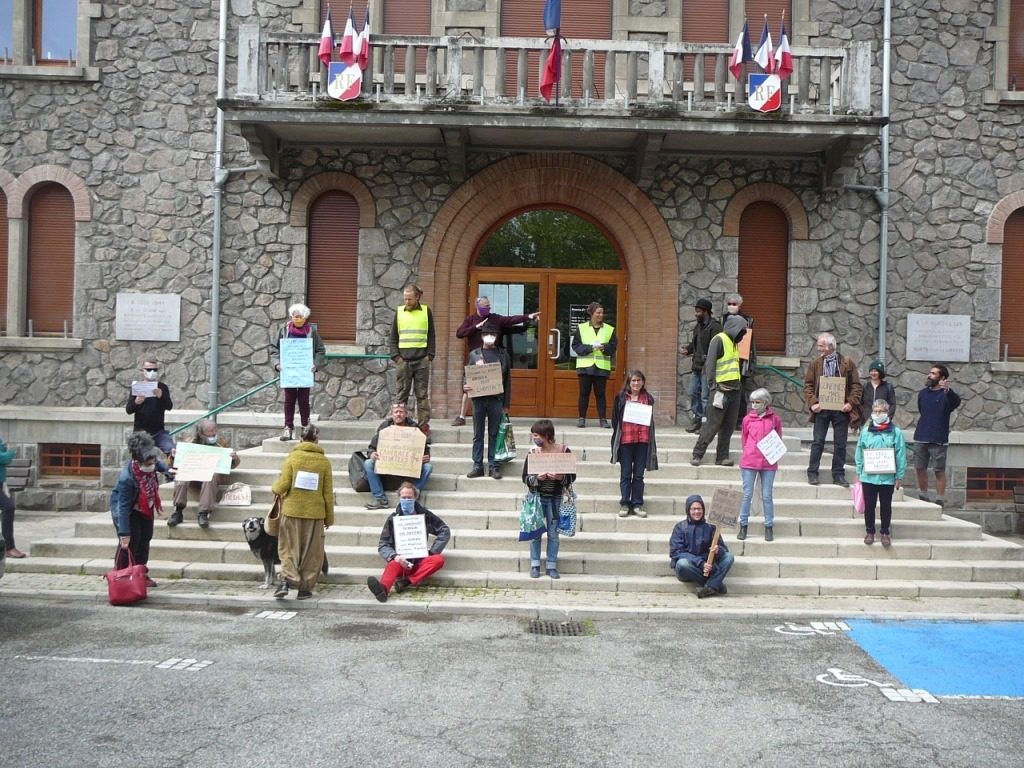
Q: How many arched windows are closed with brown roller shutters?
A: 5